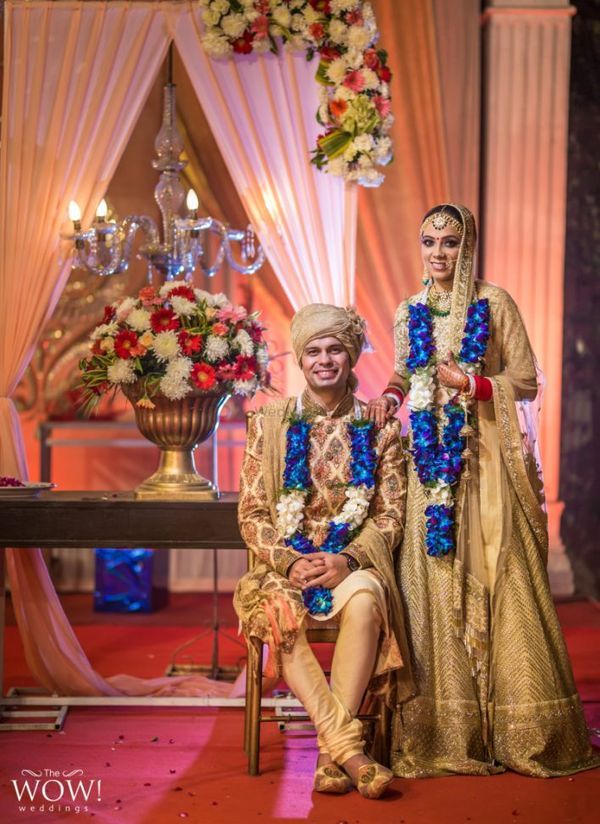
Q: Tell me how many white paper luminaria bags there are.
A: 0